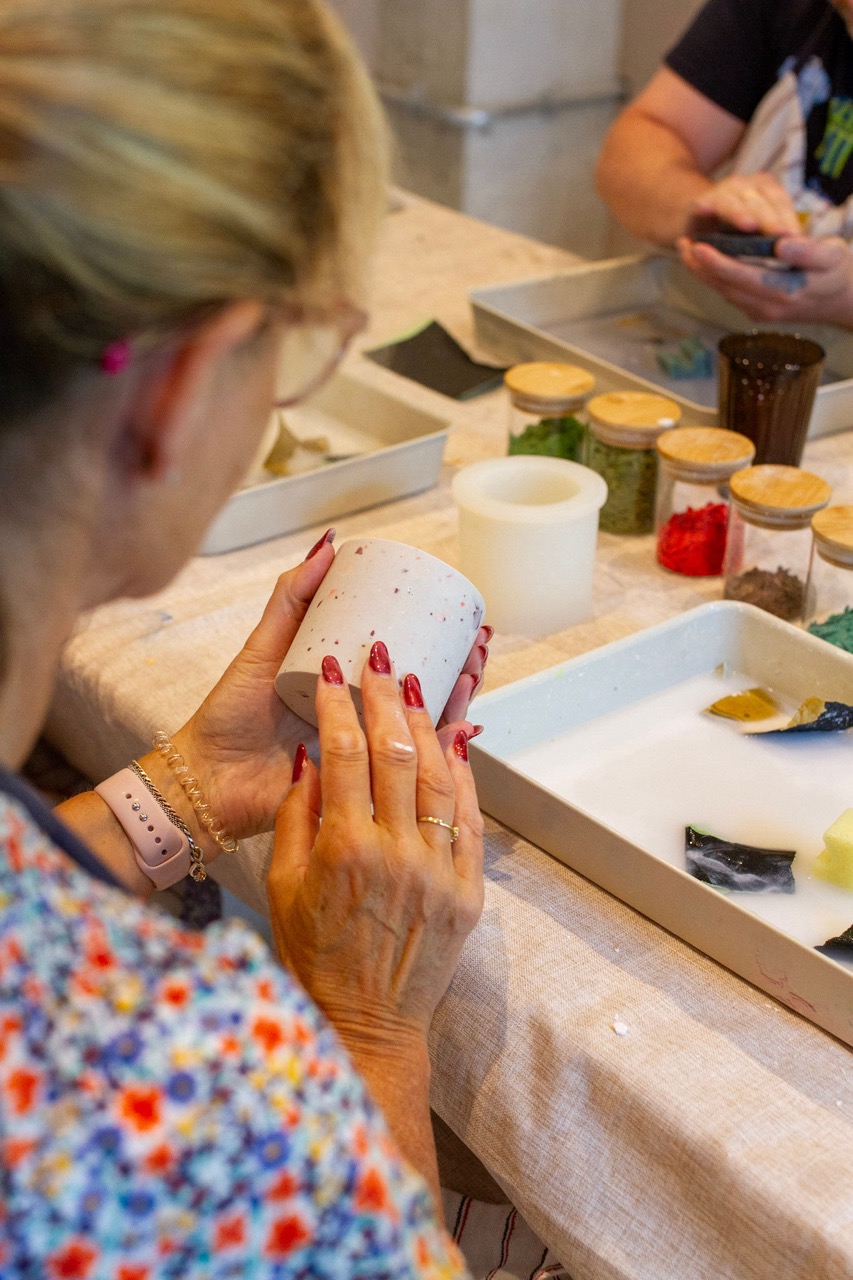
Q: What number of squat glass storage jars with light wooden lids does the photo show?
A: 5